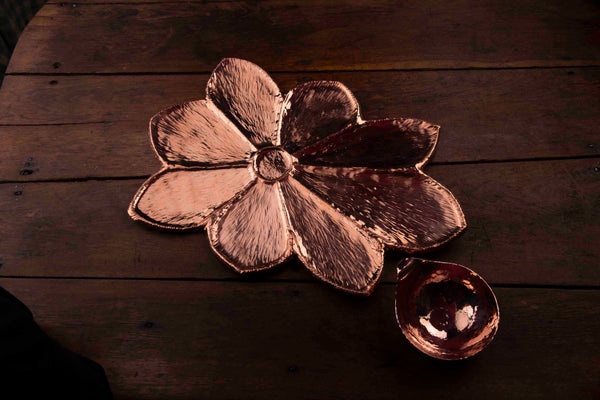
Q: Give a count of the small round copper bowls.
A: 1